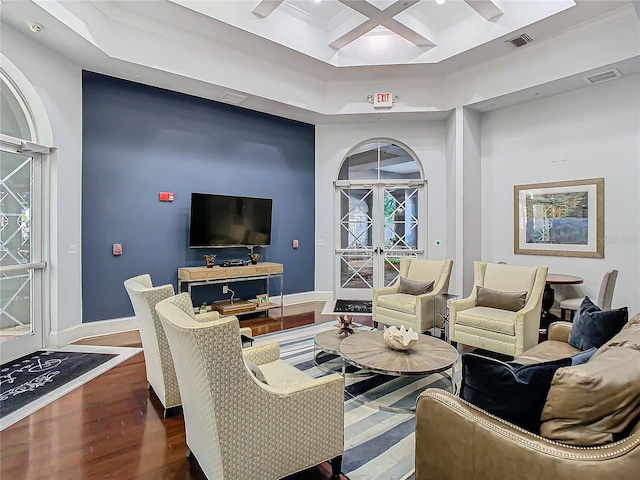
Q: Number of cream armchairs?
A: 4